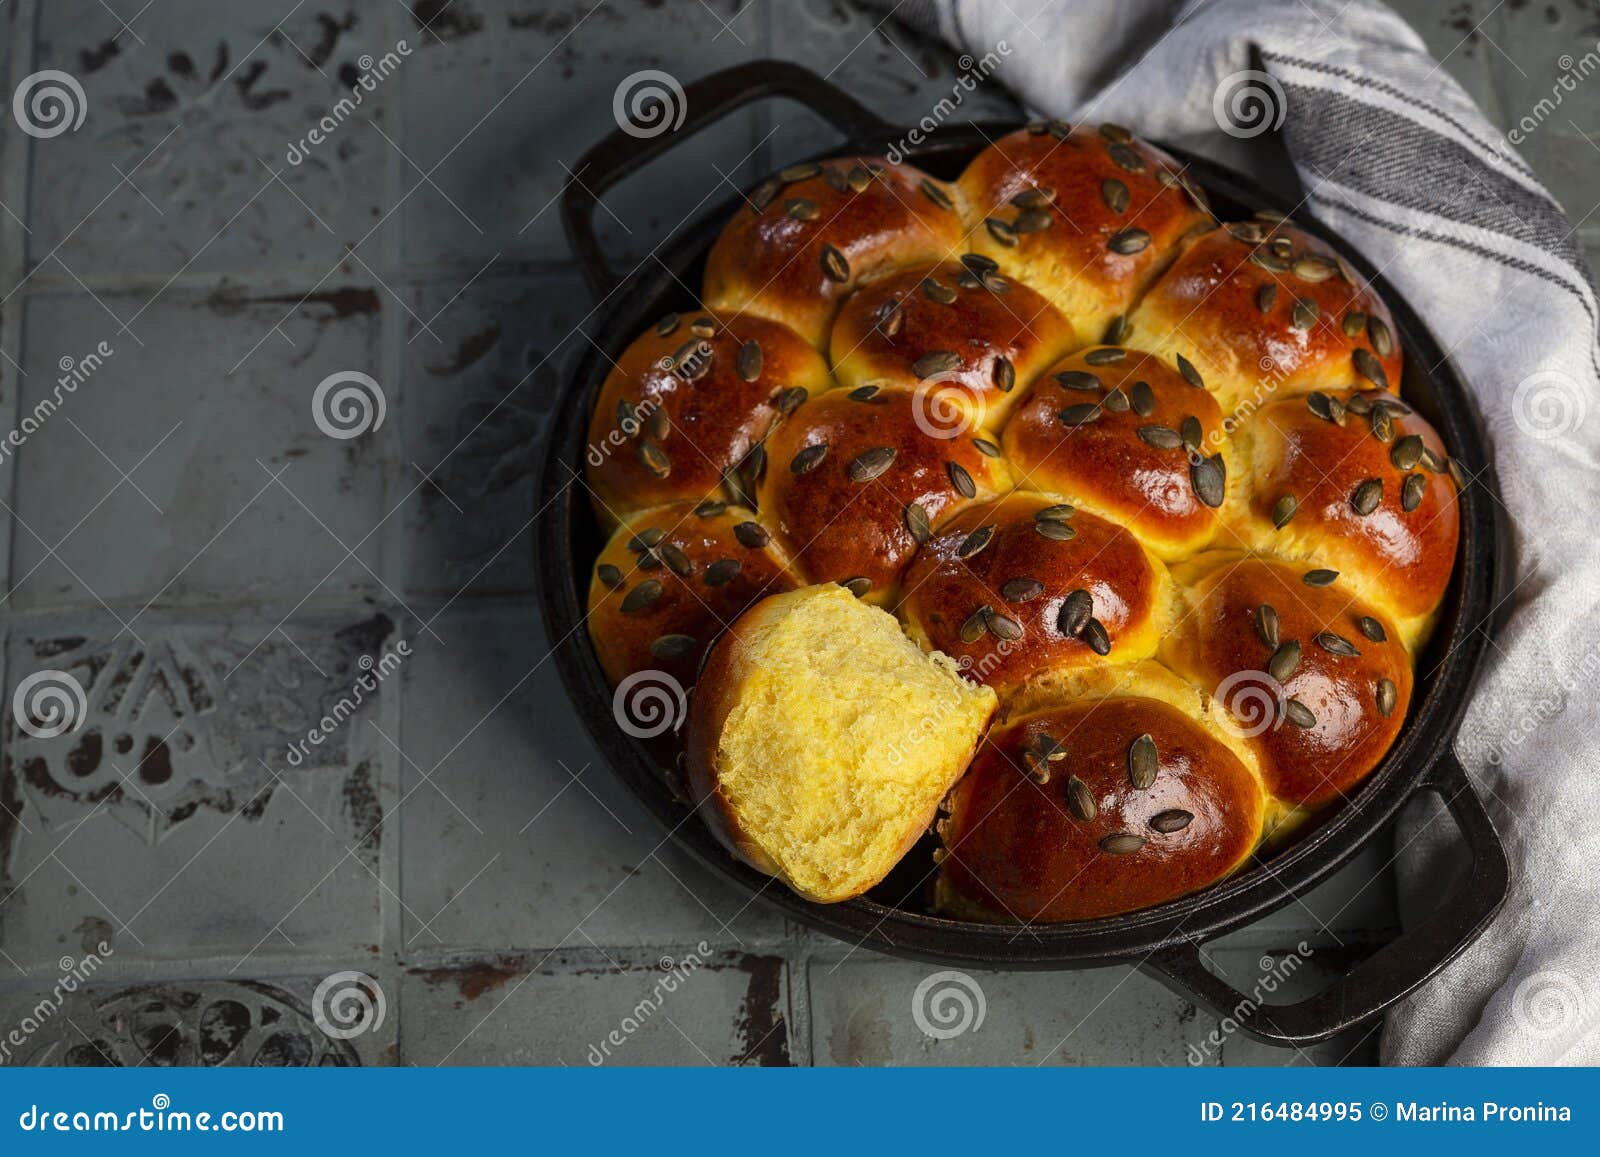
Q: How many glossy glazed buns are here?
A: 13